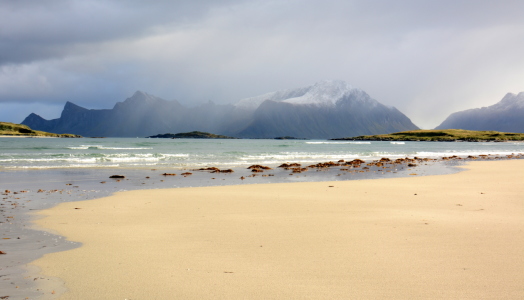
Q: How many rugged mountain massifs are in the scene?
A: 3